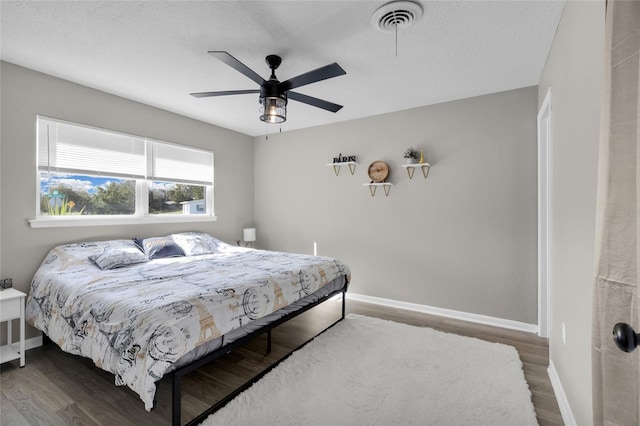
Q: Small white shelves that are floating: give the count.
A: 3